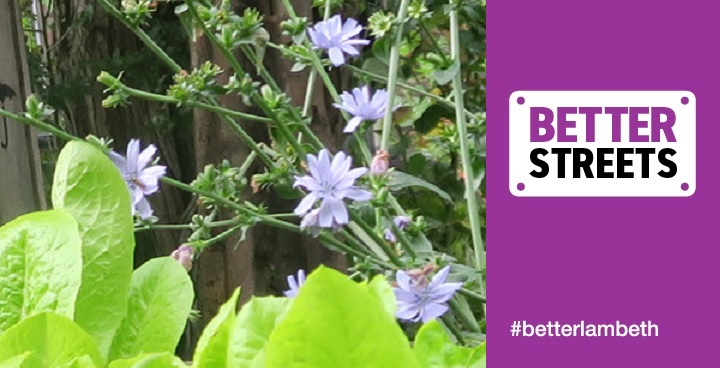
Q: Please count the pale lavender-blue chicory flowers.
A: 6